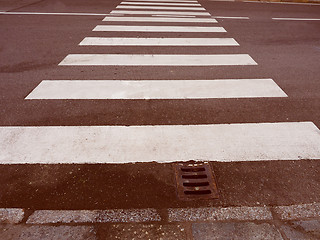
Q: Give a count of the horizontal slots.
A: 4